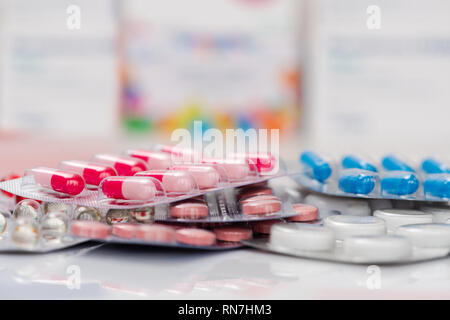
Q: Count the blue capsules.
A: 7